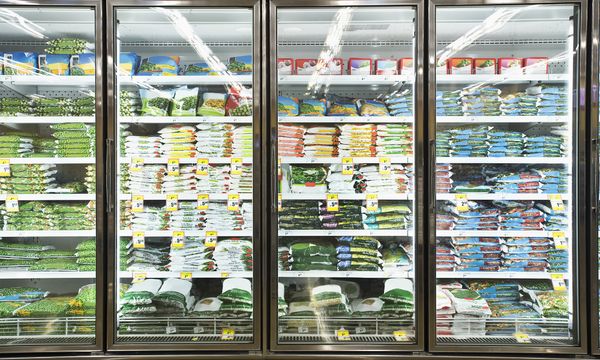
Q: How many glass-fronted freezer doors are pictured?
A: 4